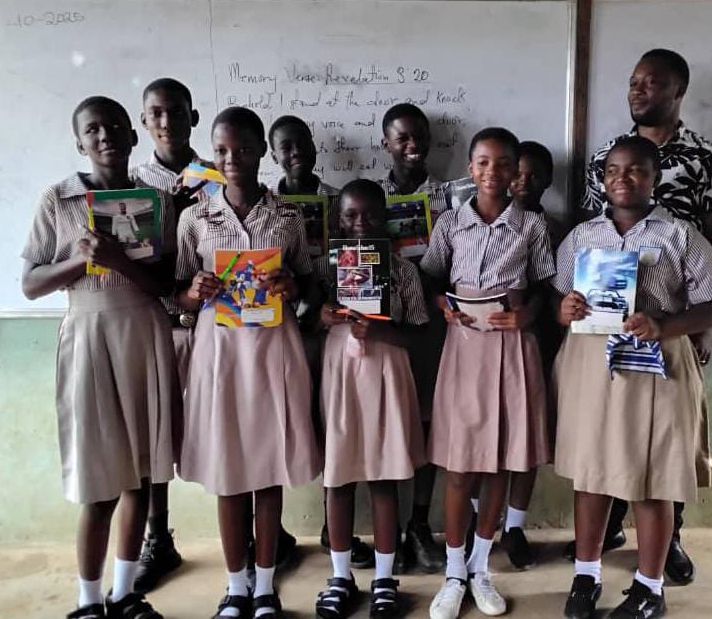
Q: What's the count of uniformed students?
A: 9